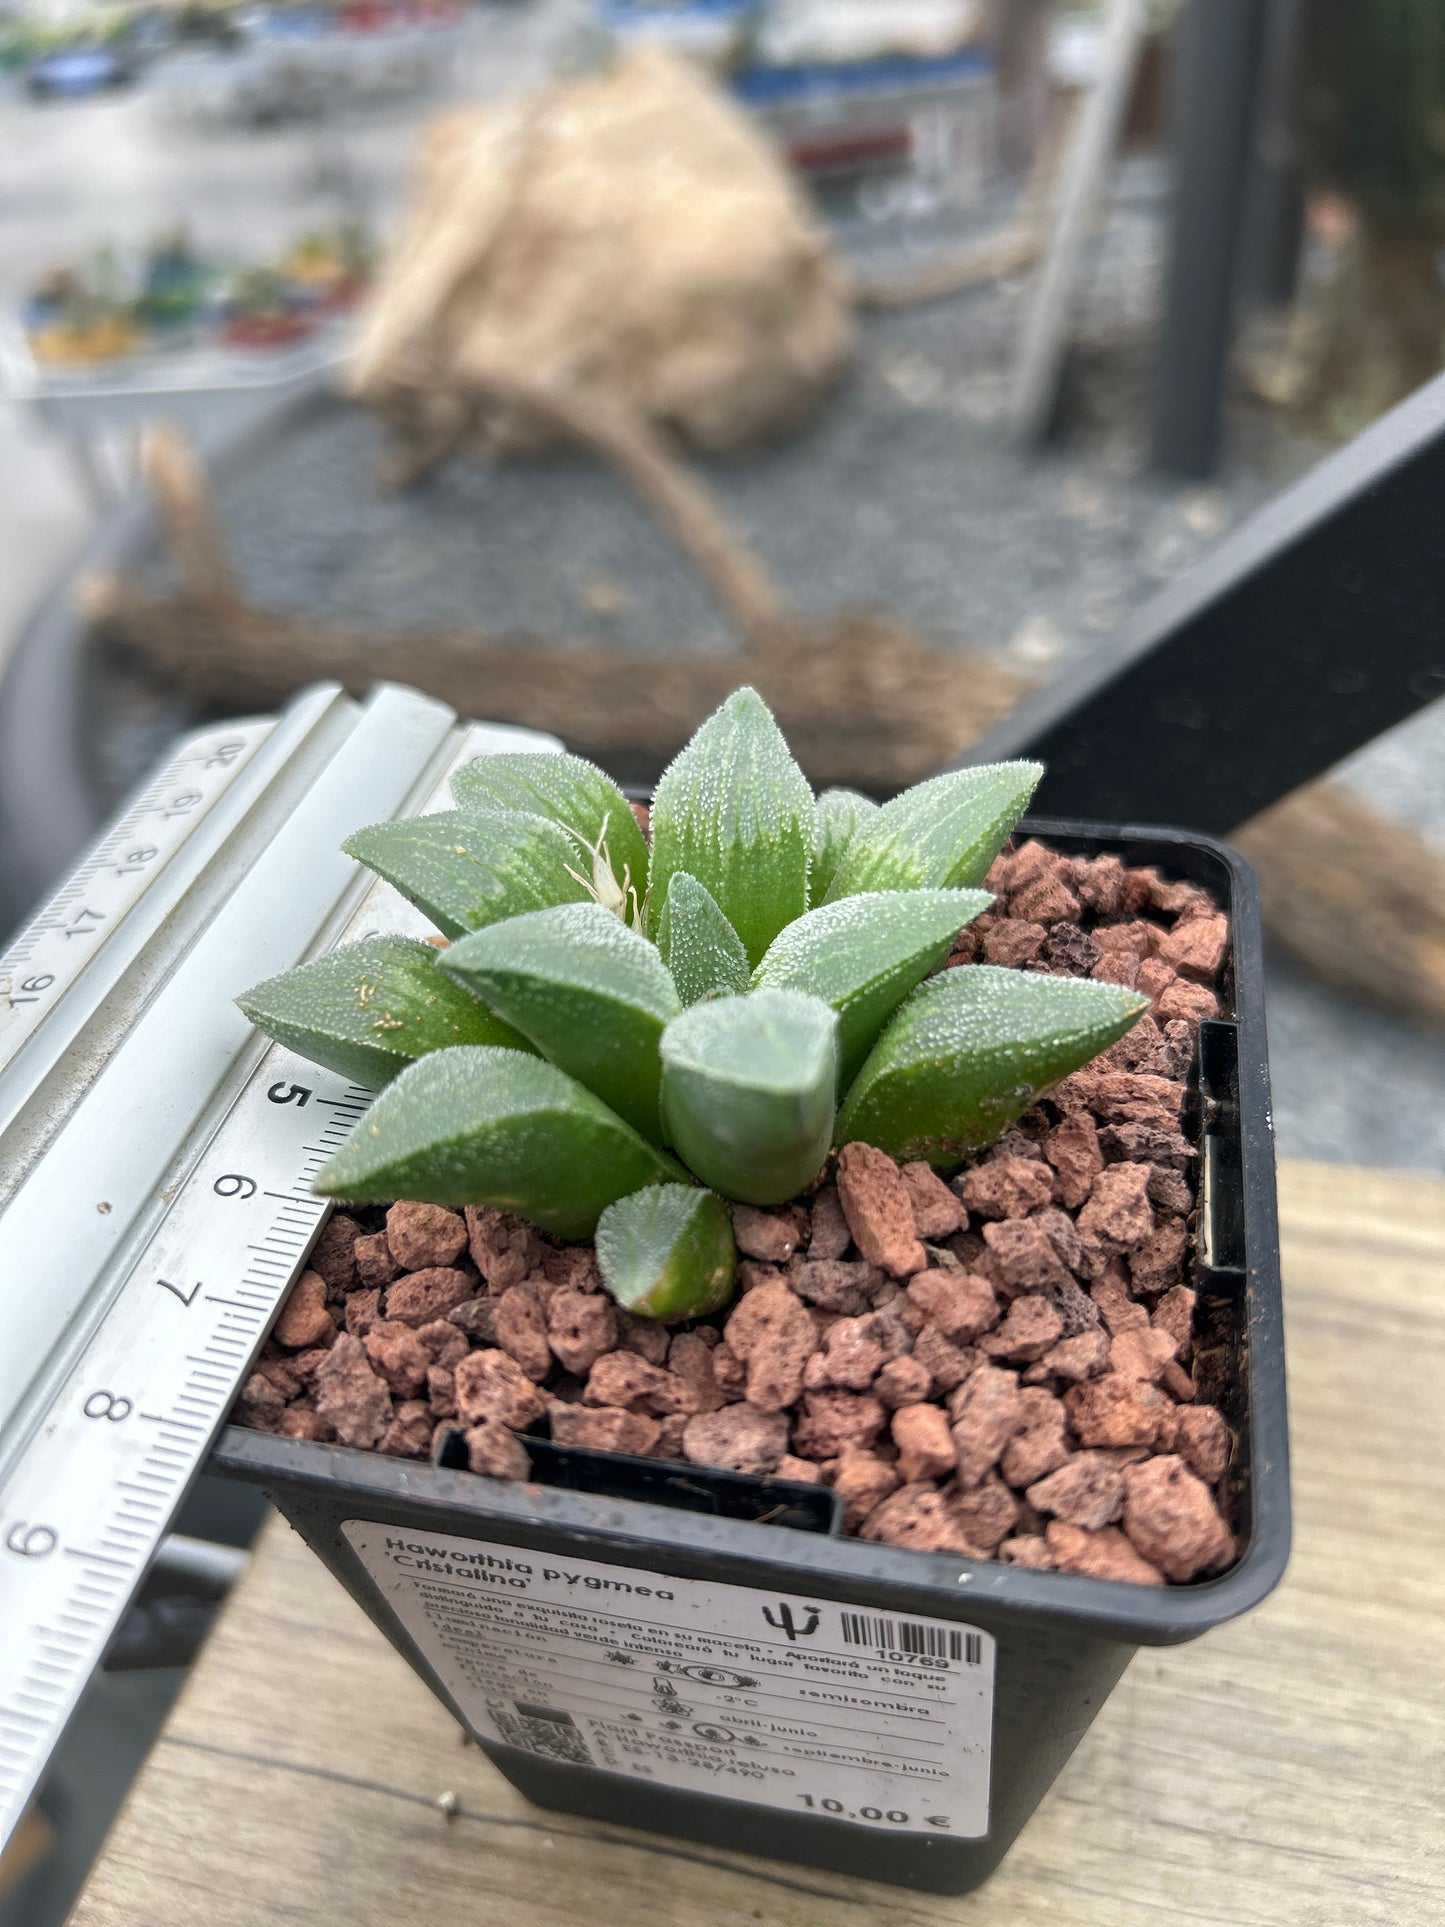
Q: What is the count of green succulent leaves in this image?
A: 13